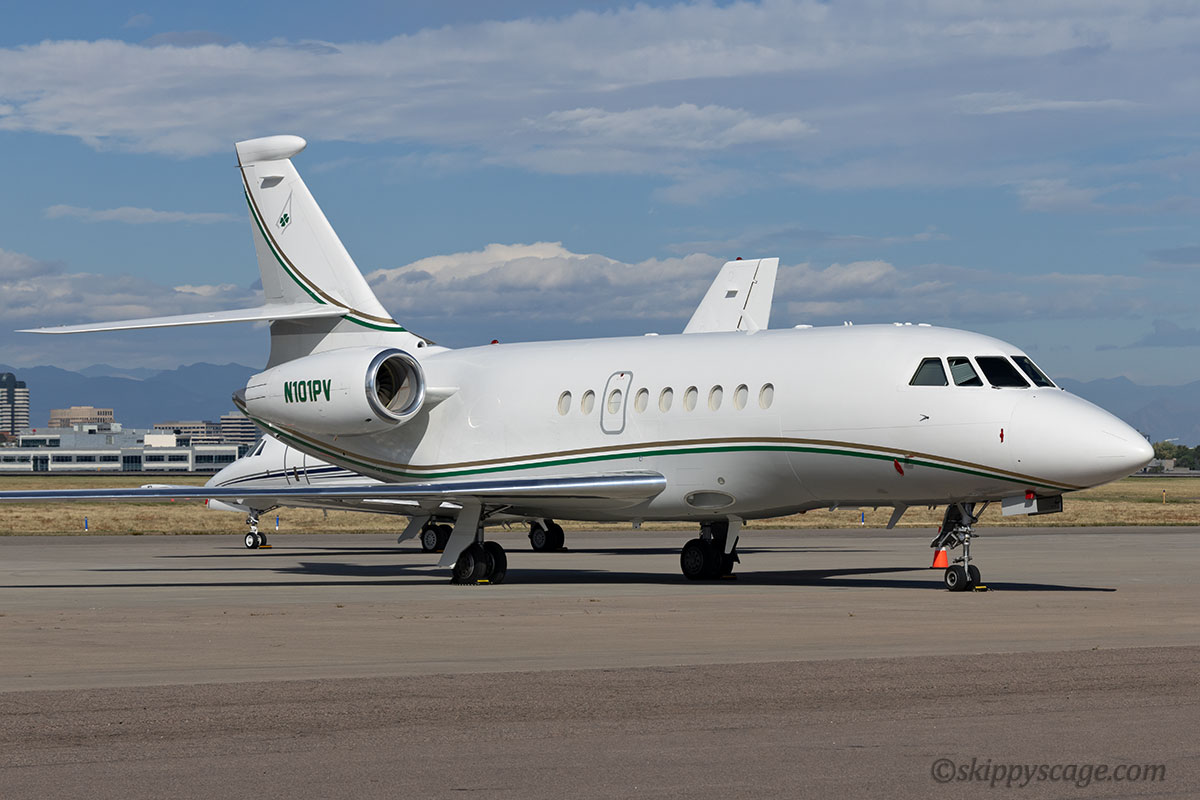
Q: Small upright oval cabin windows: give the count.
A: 9